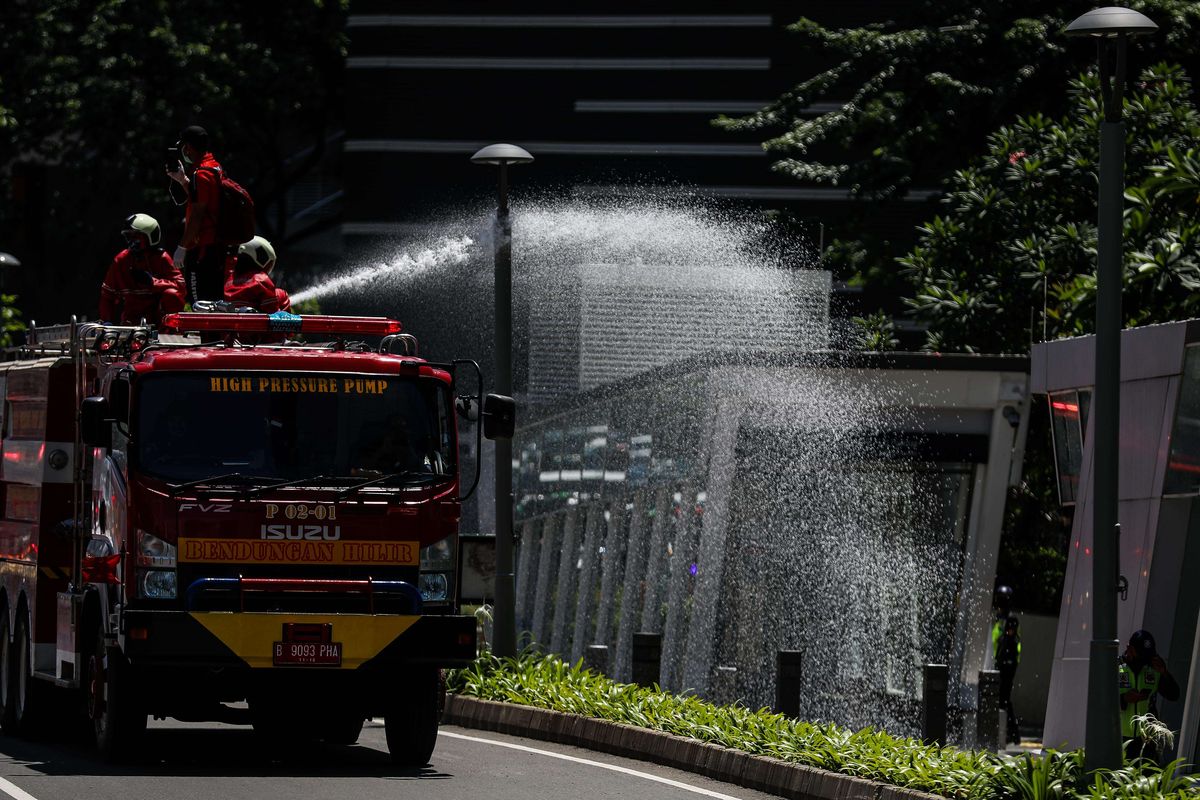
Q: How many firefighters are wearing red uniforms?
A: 3